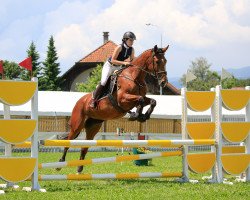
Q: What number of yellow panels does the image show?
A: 9